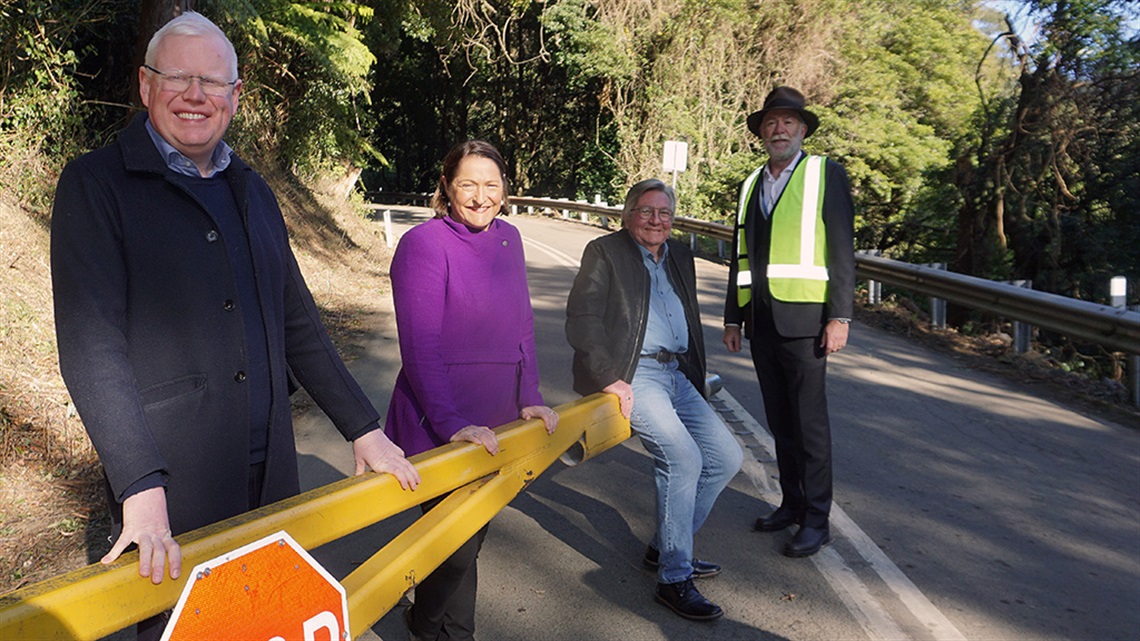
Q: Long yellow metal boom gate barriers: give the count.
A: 1